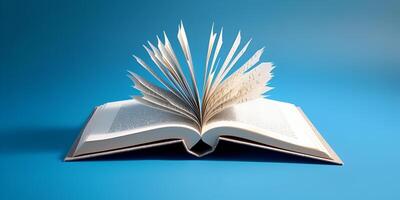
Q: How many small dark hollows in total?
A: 1